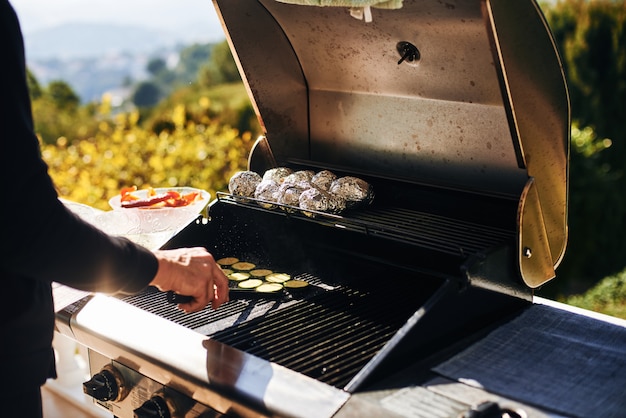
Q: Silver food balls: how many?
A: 8